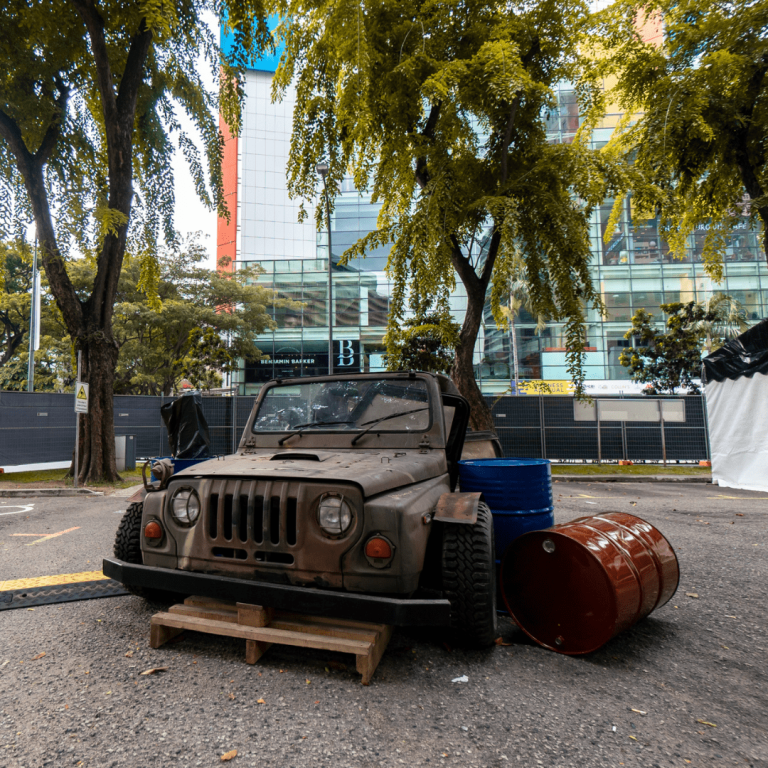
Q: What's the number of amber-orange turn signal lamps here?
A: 2